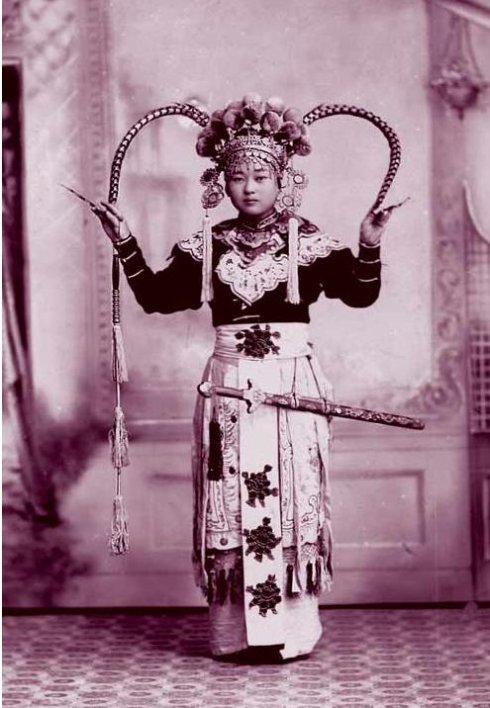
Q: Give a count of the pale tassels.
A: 5